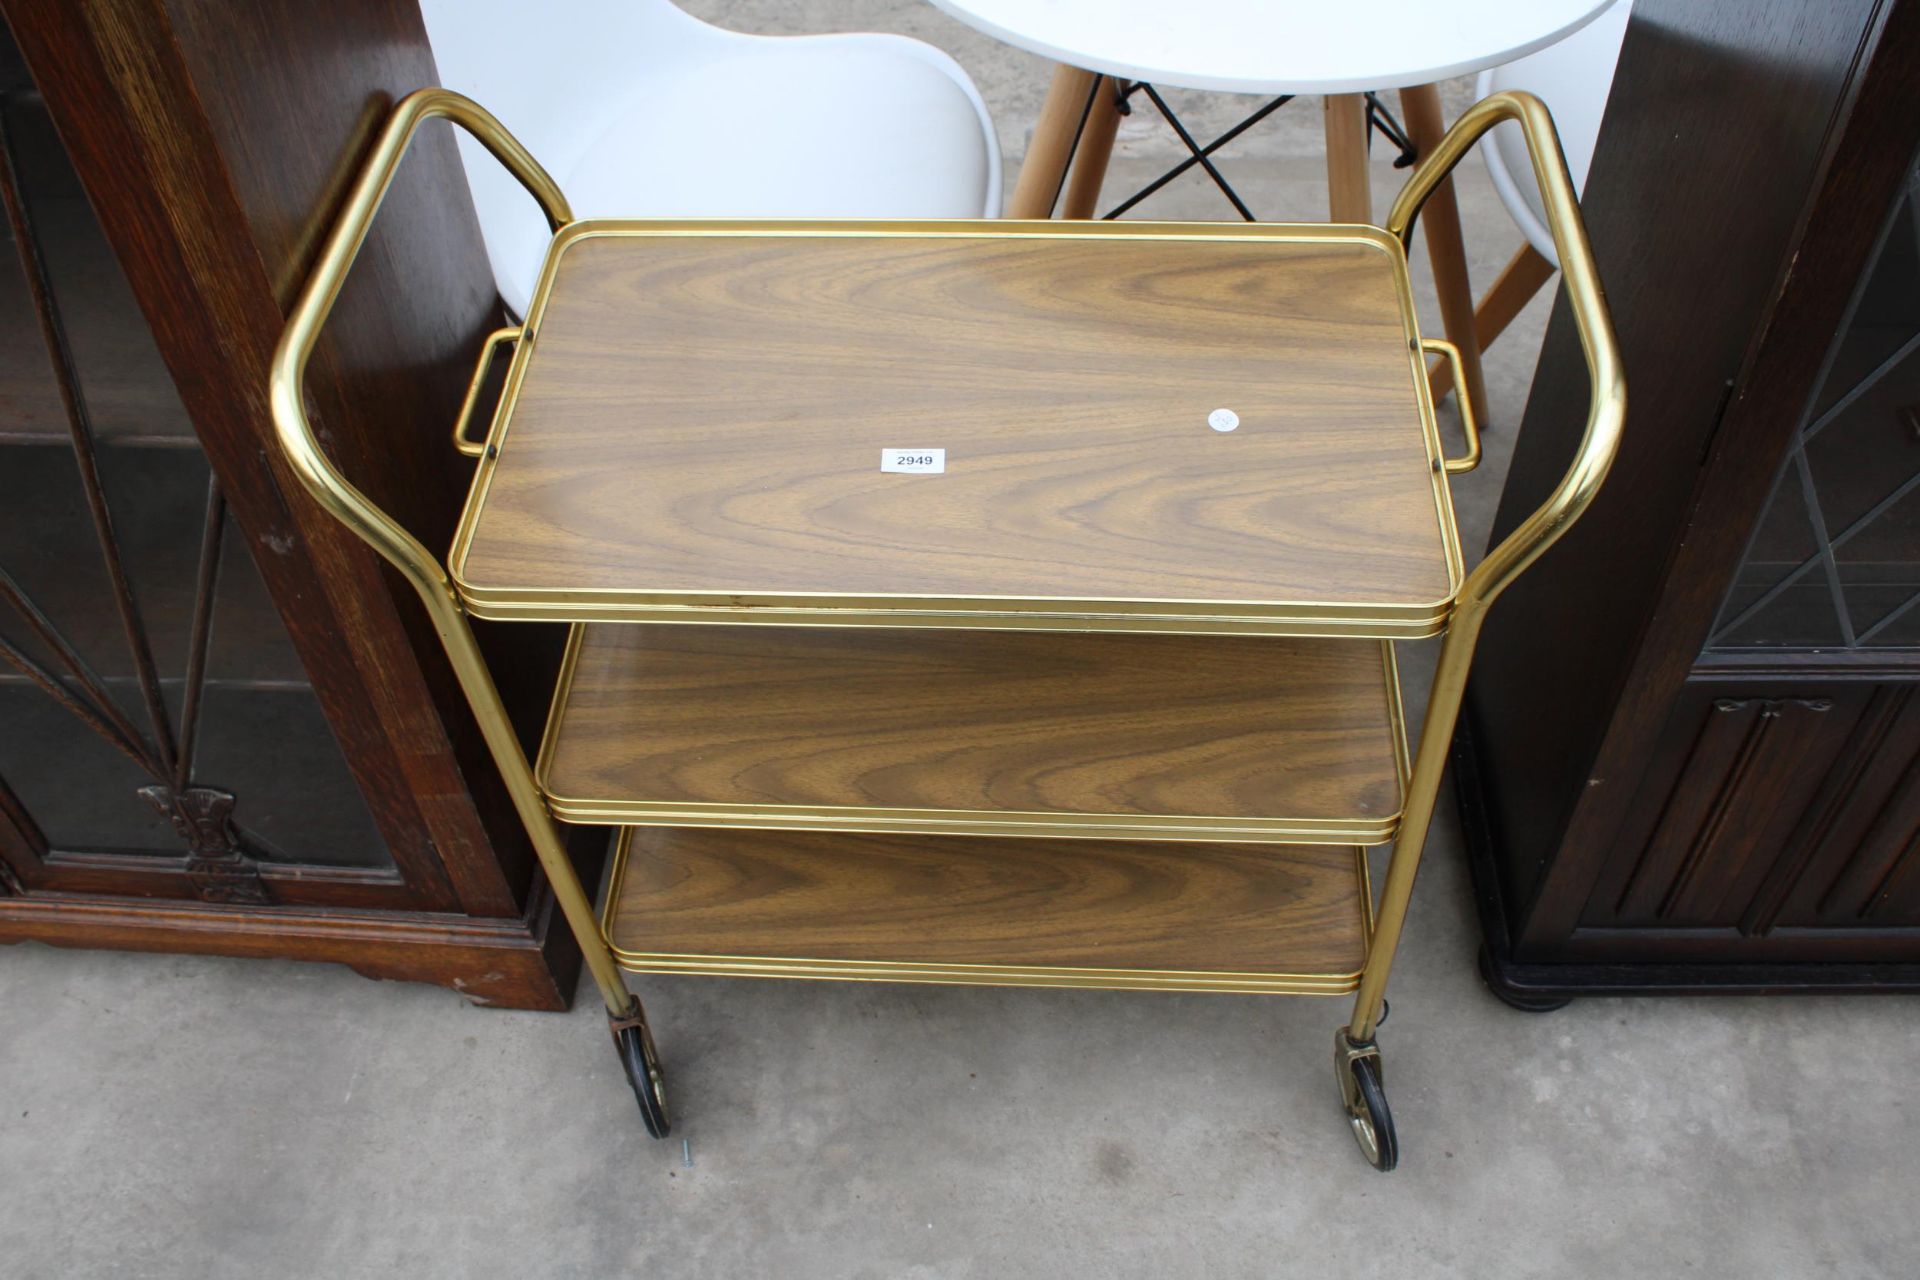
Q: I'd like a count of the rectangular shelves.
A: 3